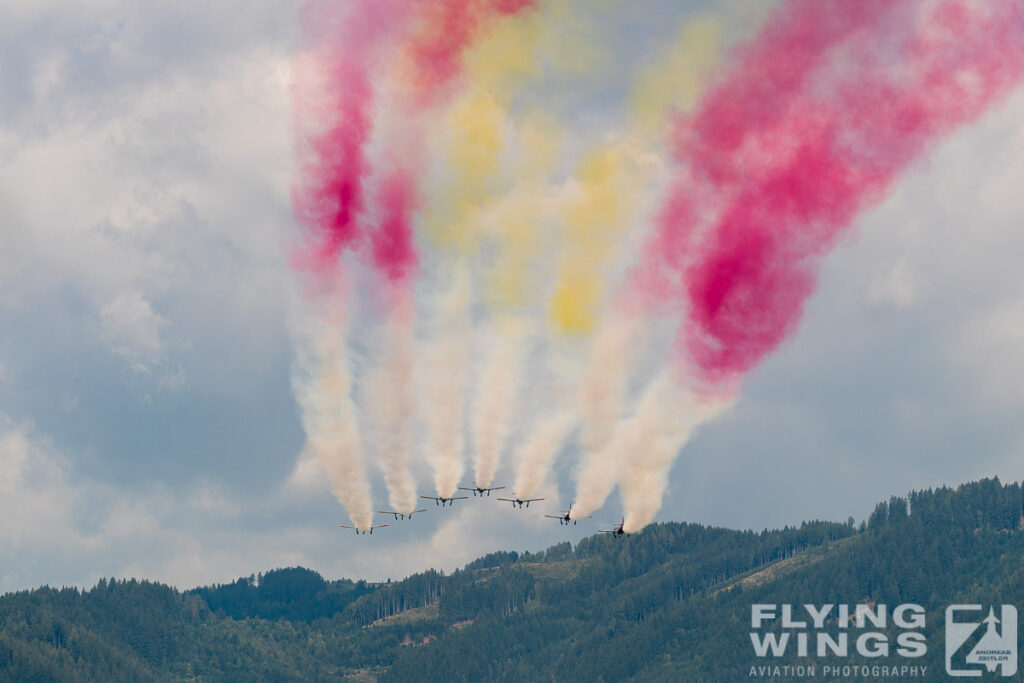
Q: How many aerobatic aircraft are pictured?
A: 7